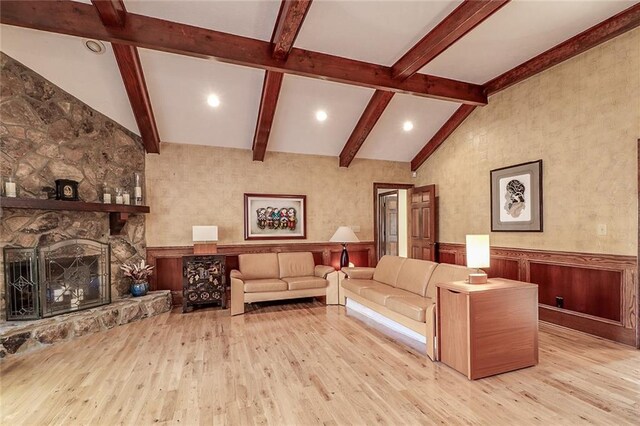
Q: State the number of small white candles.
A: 5